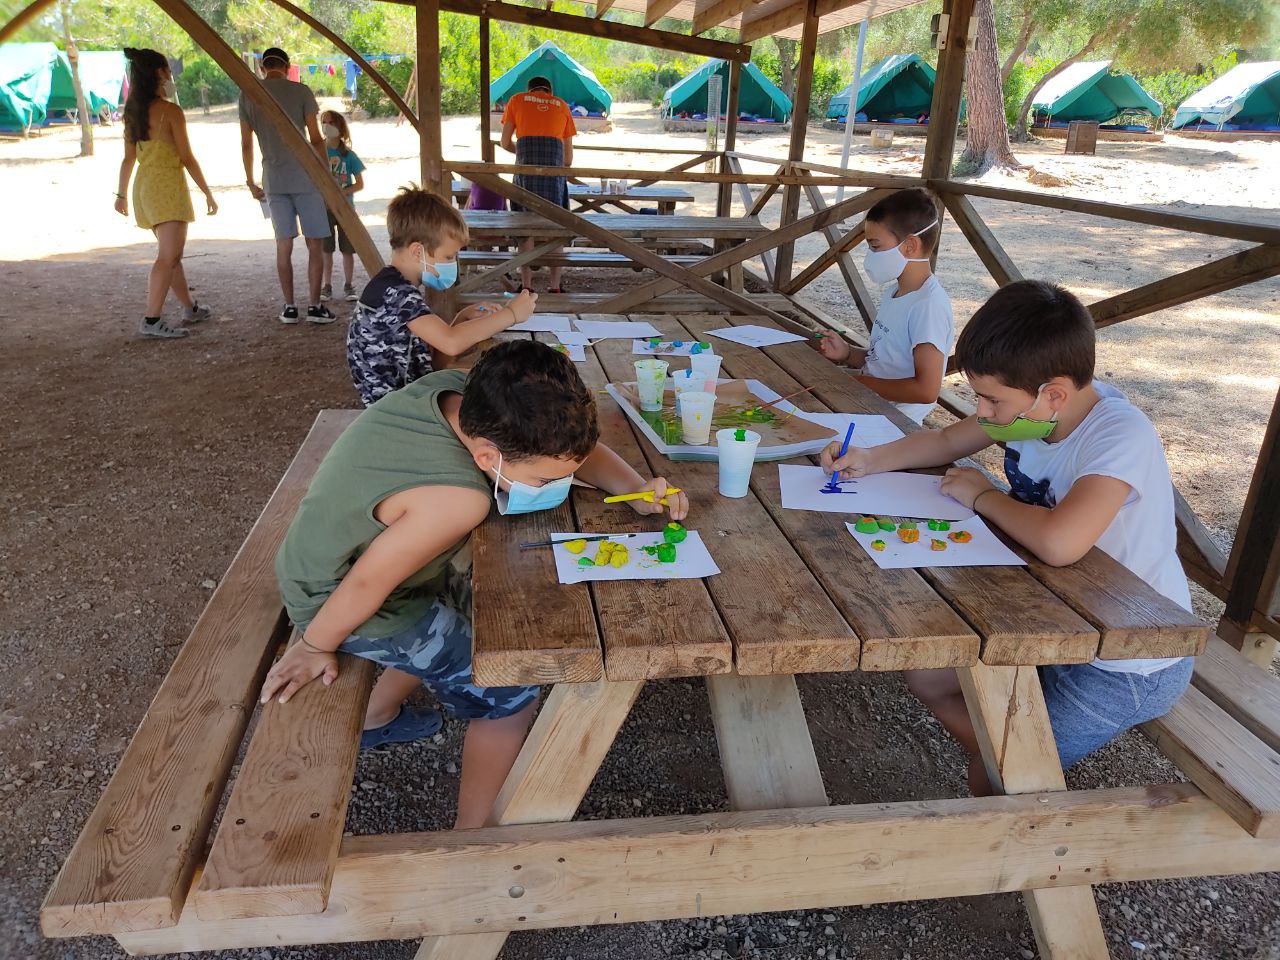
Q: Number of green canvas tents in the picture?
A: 7